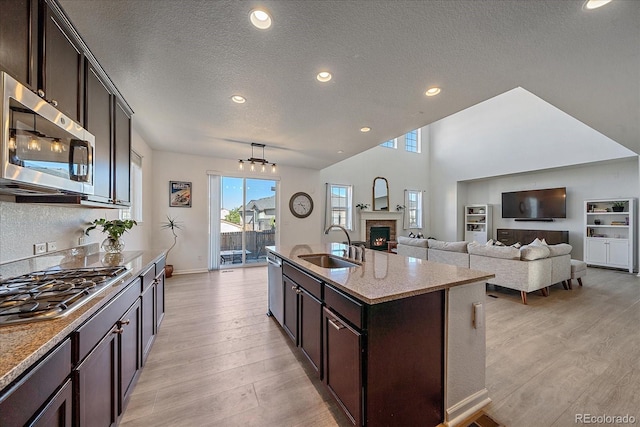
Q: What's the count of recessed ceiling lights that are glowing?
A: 6